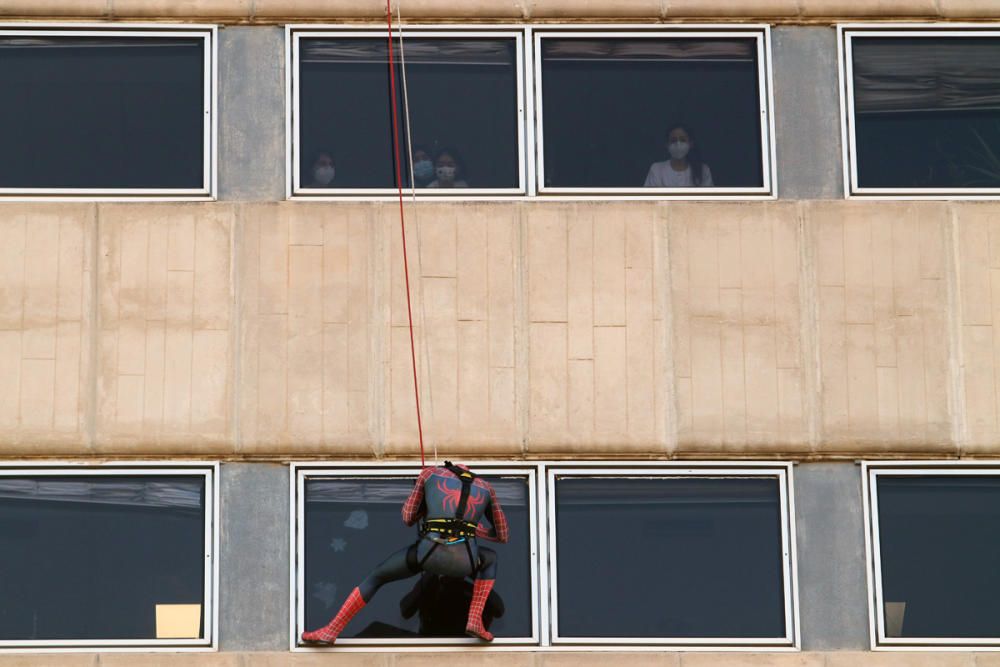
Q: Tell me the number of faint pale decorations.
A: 3